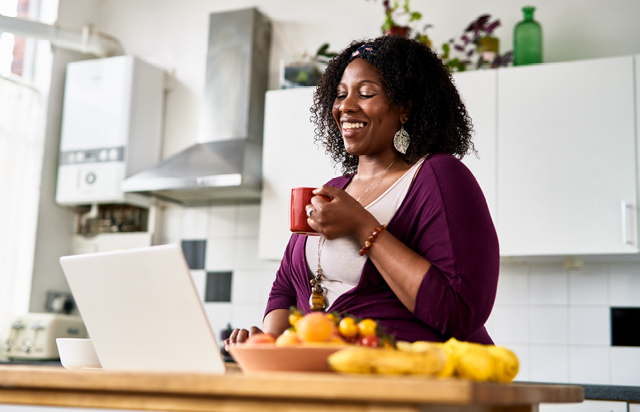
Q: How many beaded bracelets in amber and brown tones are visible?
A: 1